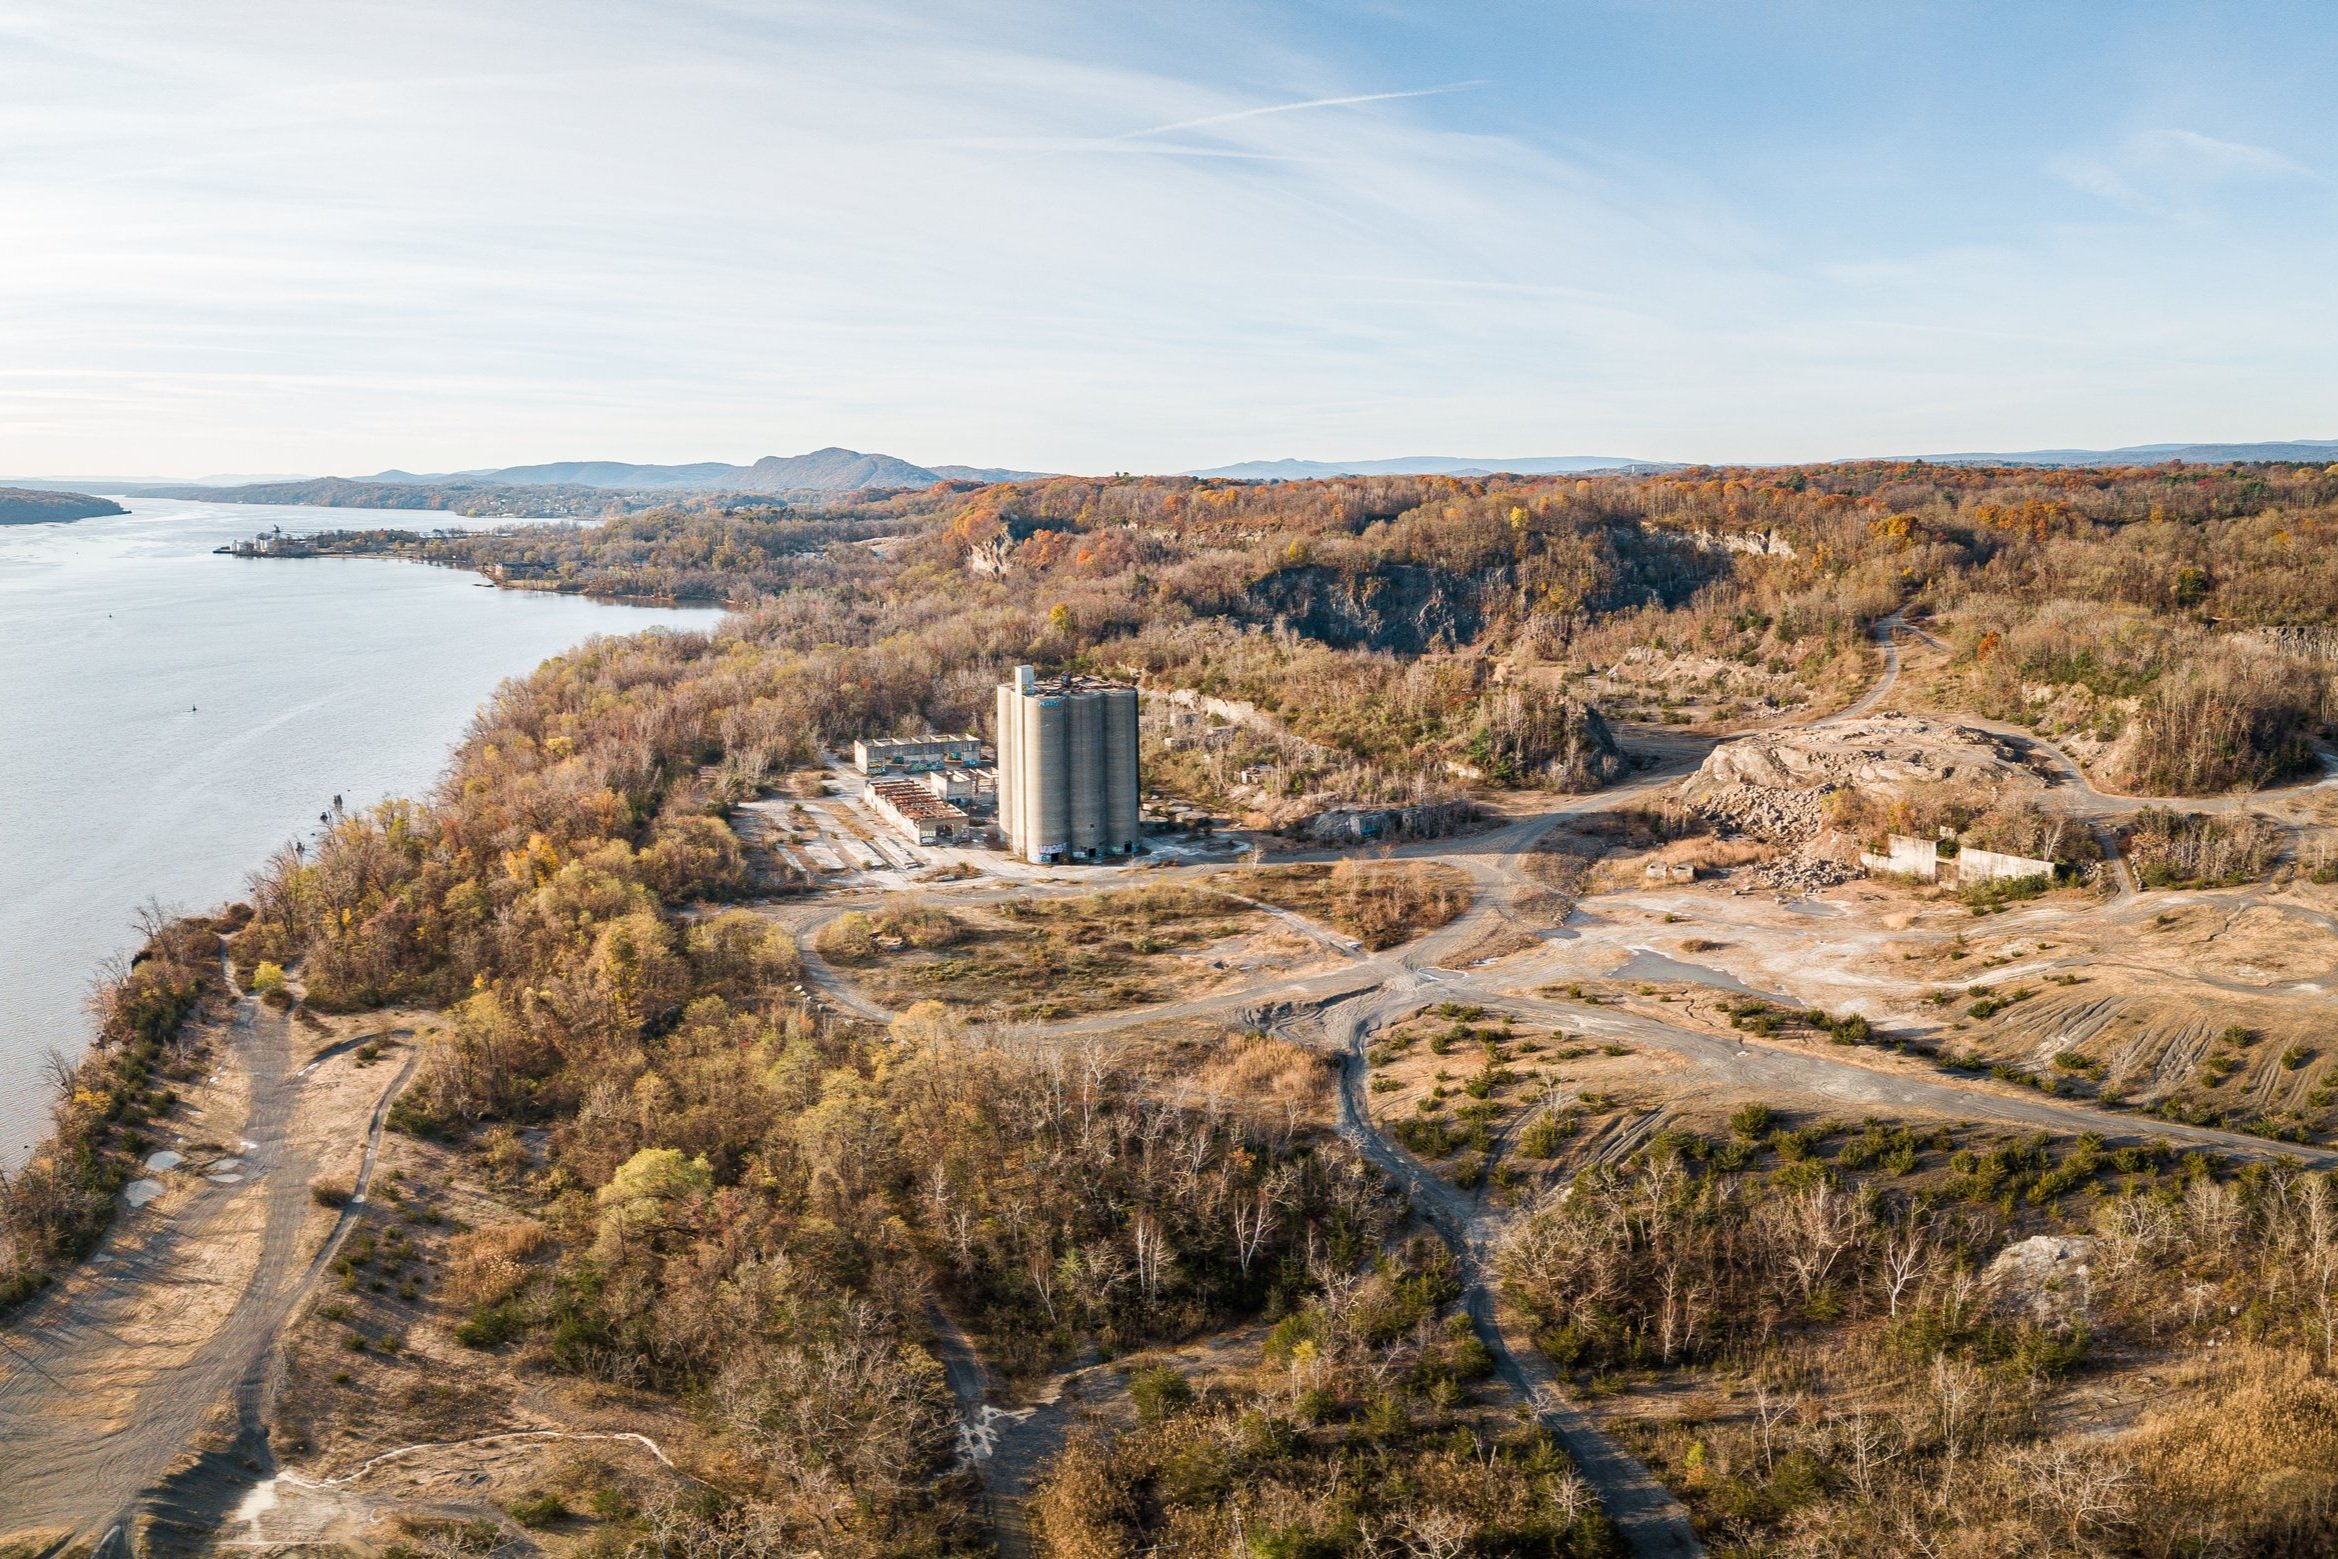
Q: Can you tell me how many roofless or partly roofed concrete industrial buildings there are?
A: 3